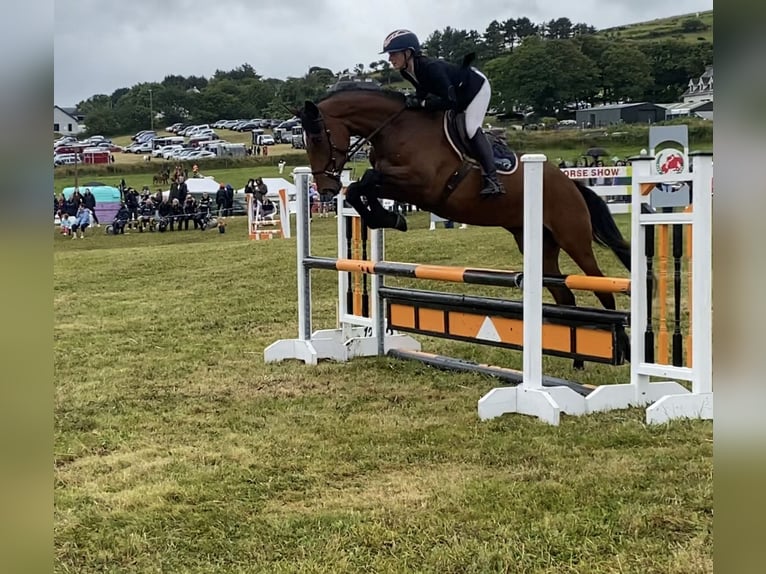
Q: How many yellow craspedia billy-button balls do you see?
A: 0